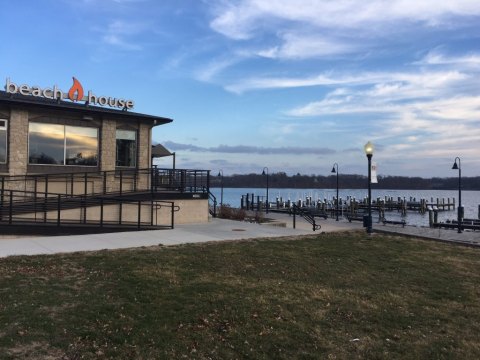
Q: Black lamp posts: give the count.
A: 5